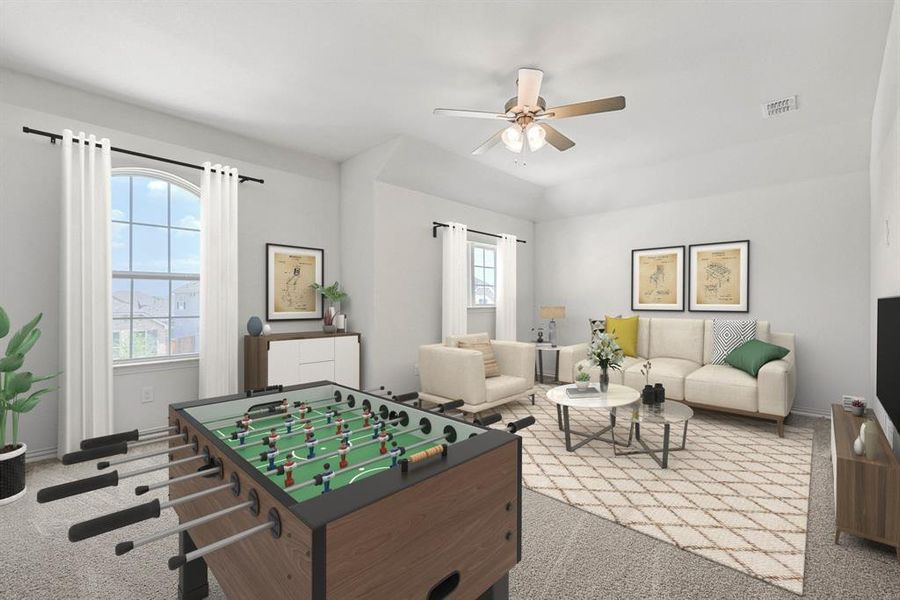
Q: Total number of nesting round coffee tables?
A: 2